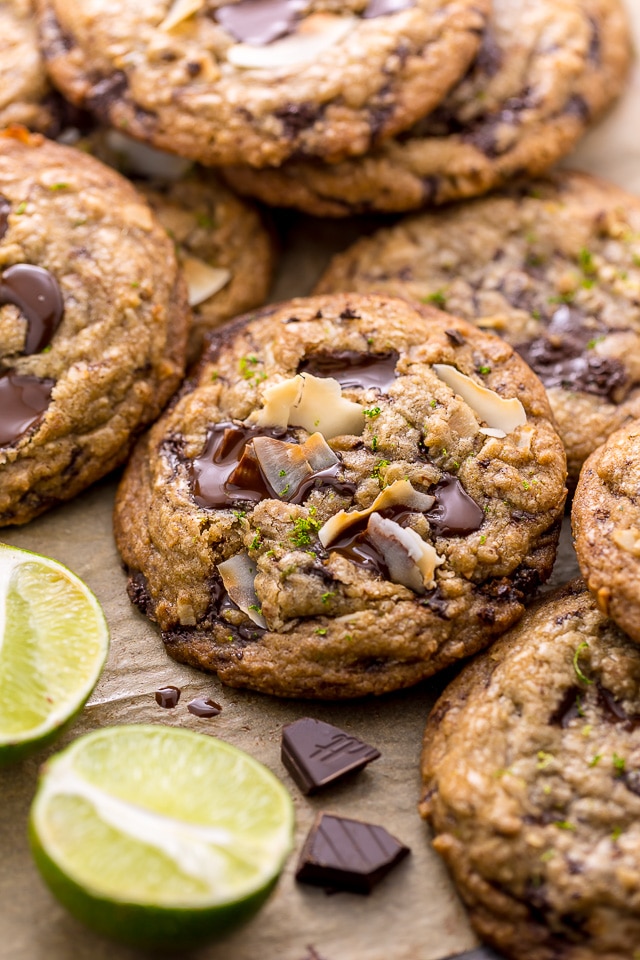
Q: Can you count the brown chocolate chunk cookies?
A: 9